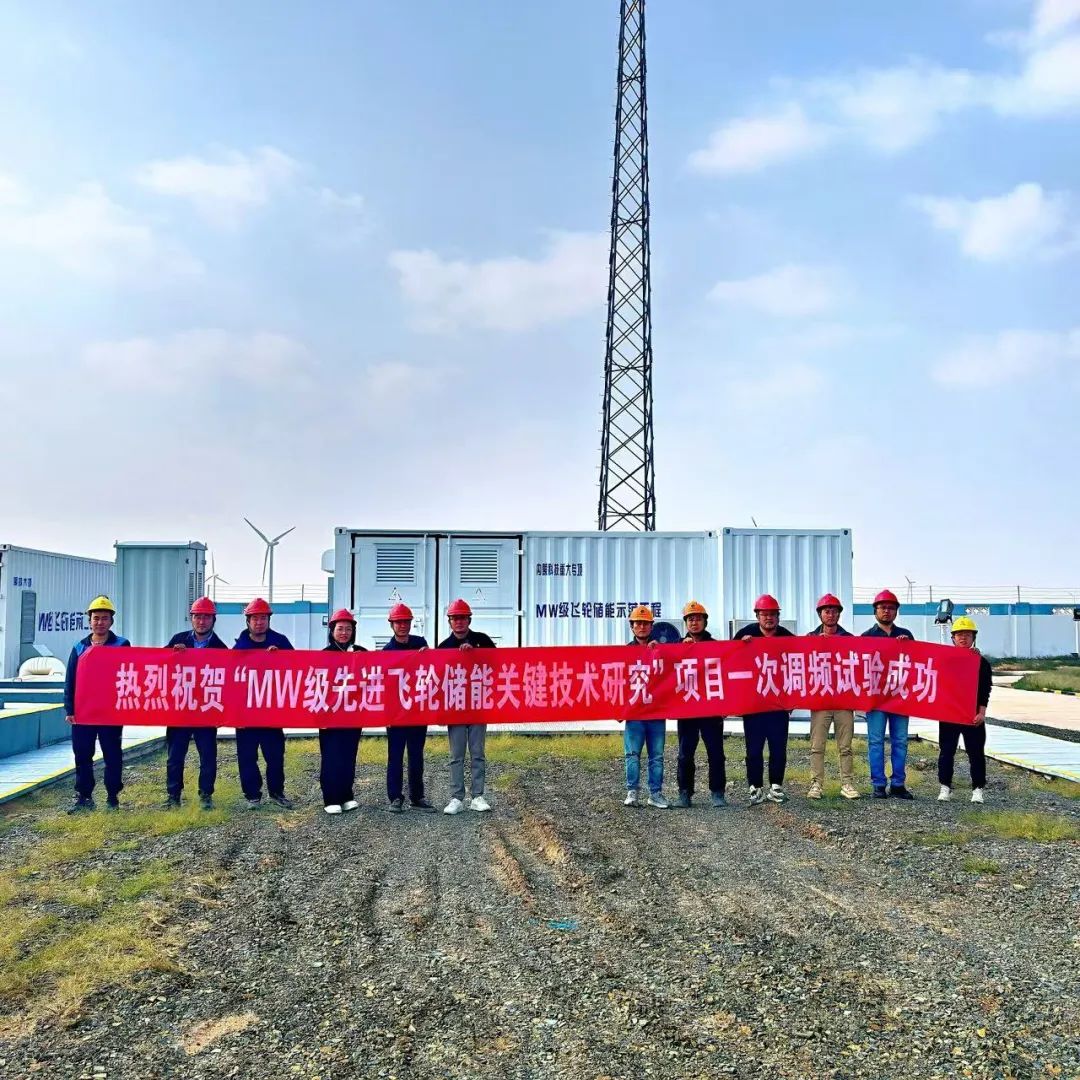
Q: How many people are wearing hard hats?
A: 12